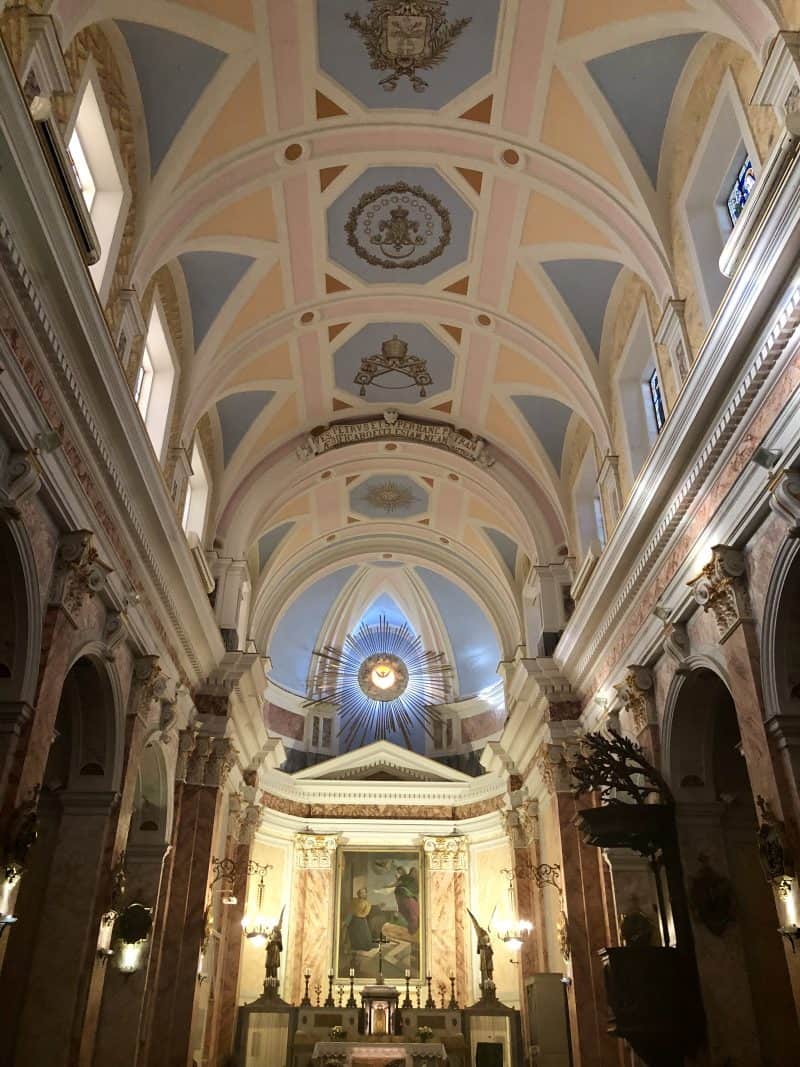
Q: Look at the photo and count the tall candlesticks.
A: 6